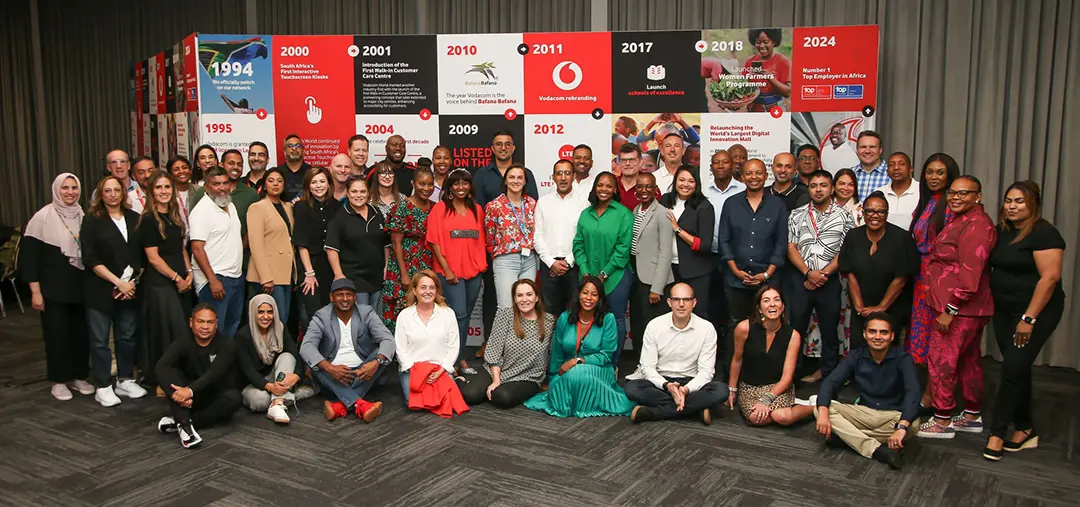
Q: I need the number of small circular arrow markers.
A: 9